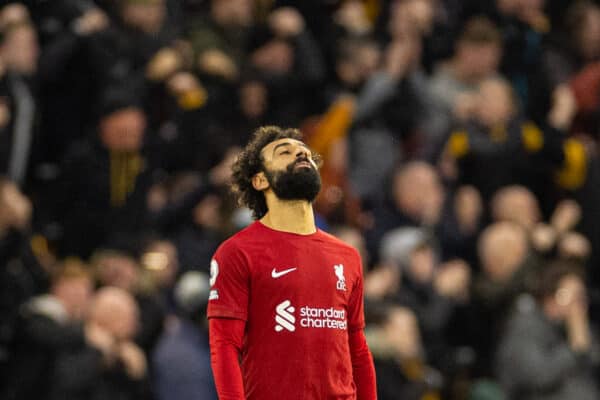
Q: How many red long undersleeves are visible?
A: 2